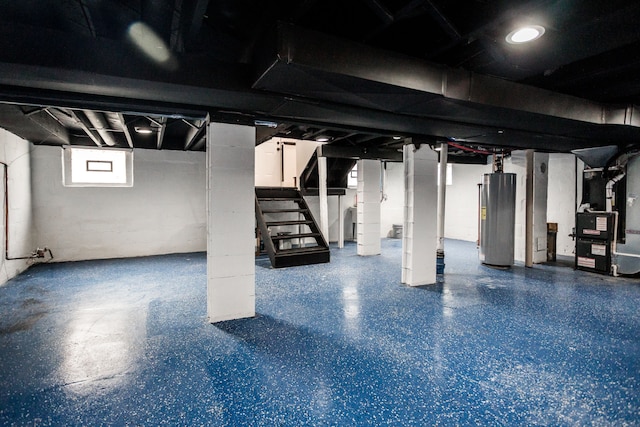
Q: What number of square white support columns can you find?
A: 3